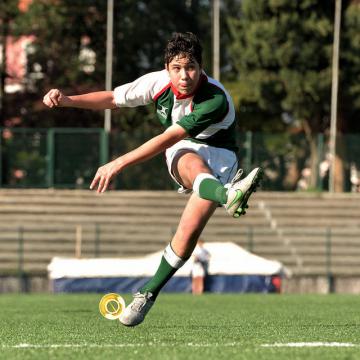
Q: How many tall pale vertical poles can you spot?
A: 3